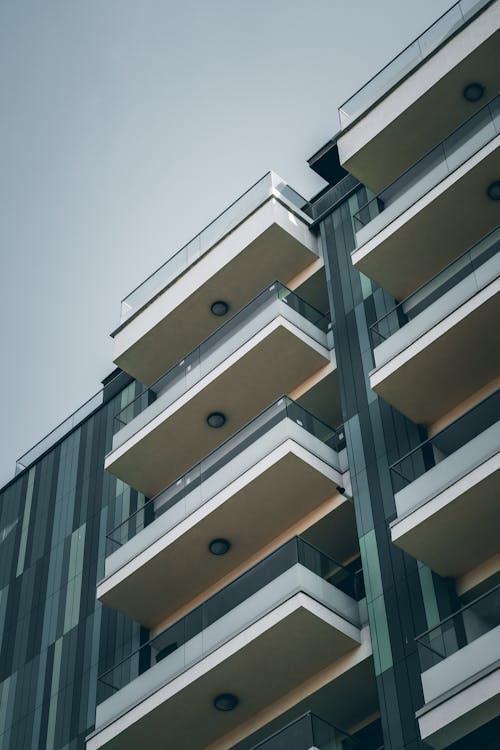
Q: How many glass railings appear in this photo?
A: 11